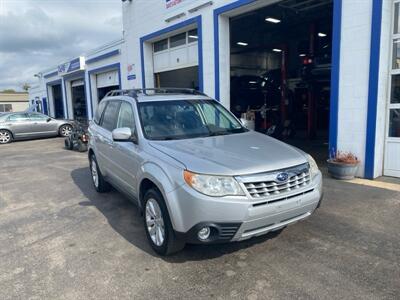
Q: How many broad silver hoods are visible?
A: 1